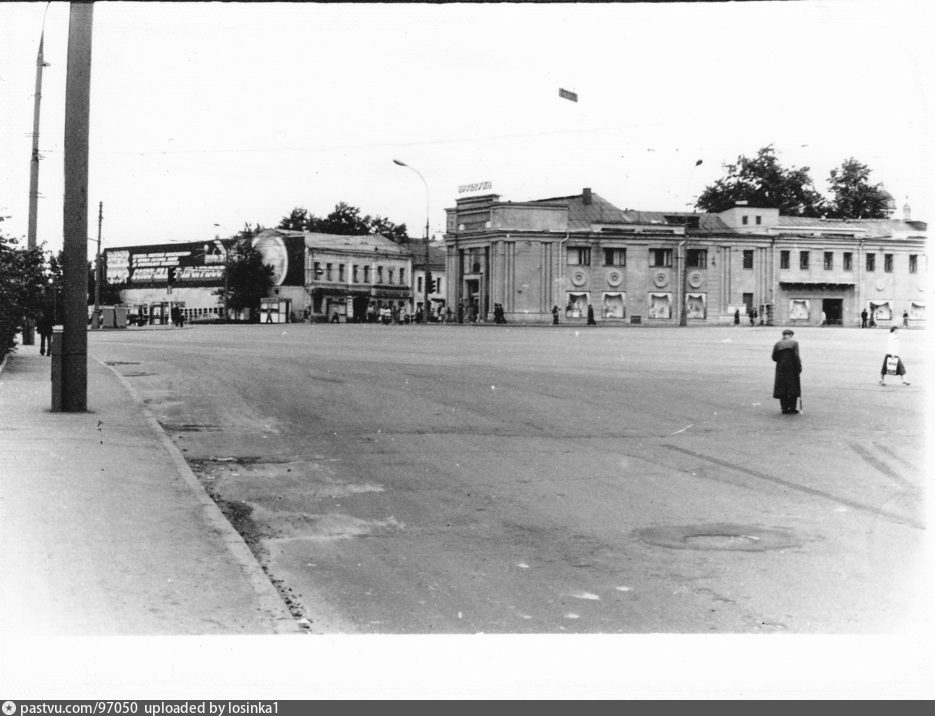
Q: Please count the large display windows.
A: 7